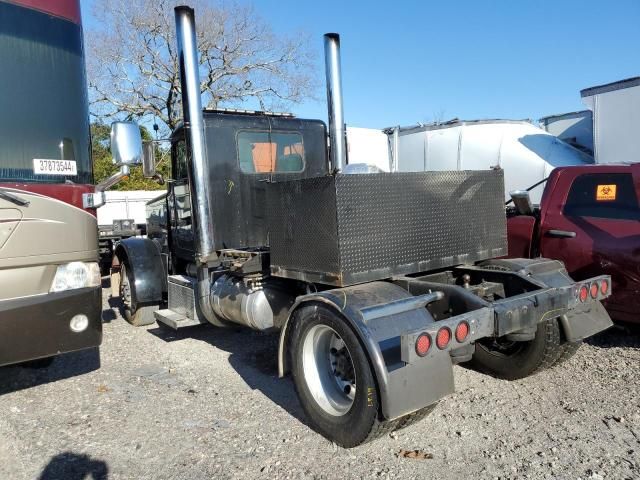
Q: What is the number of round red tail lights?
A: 6